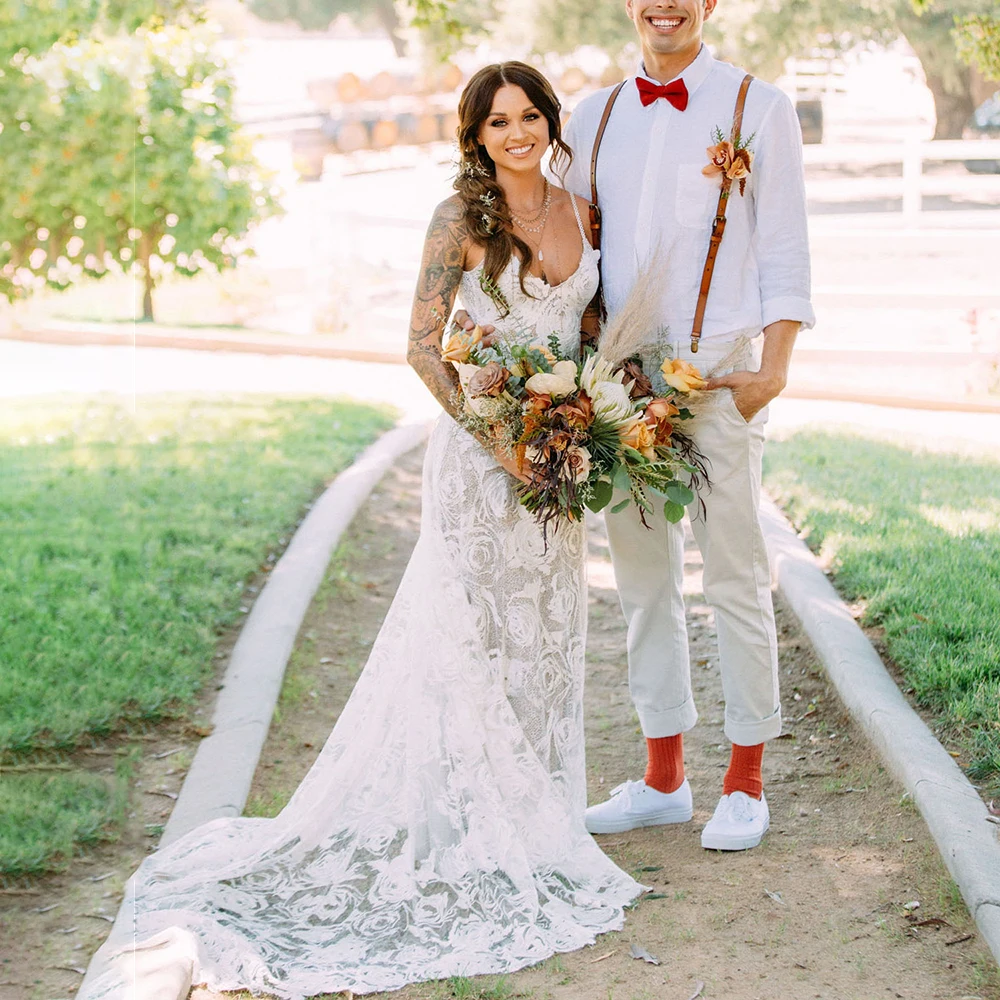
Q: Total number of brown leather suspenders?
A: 2